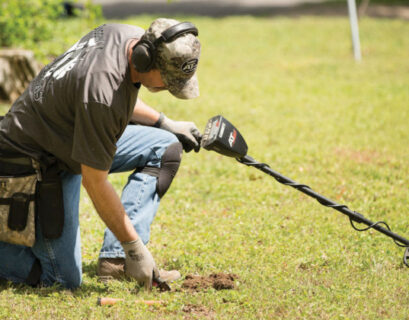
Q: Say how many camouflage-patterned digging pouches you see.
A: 1